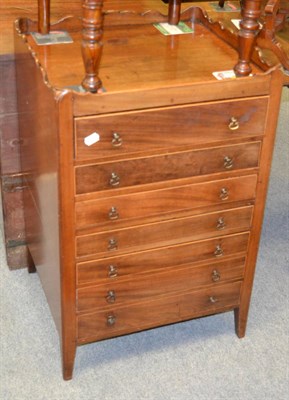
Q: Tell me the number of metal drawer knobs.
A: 14